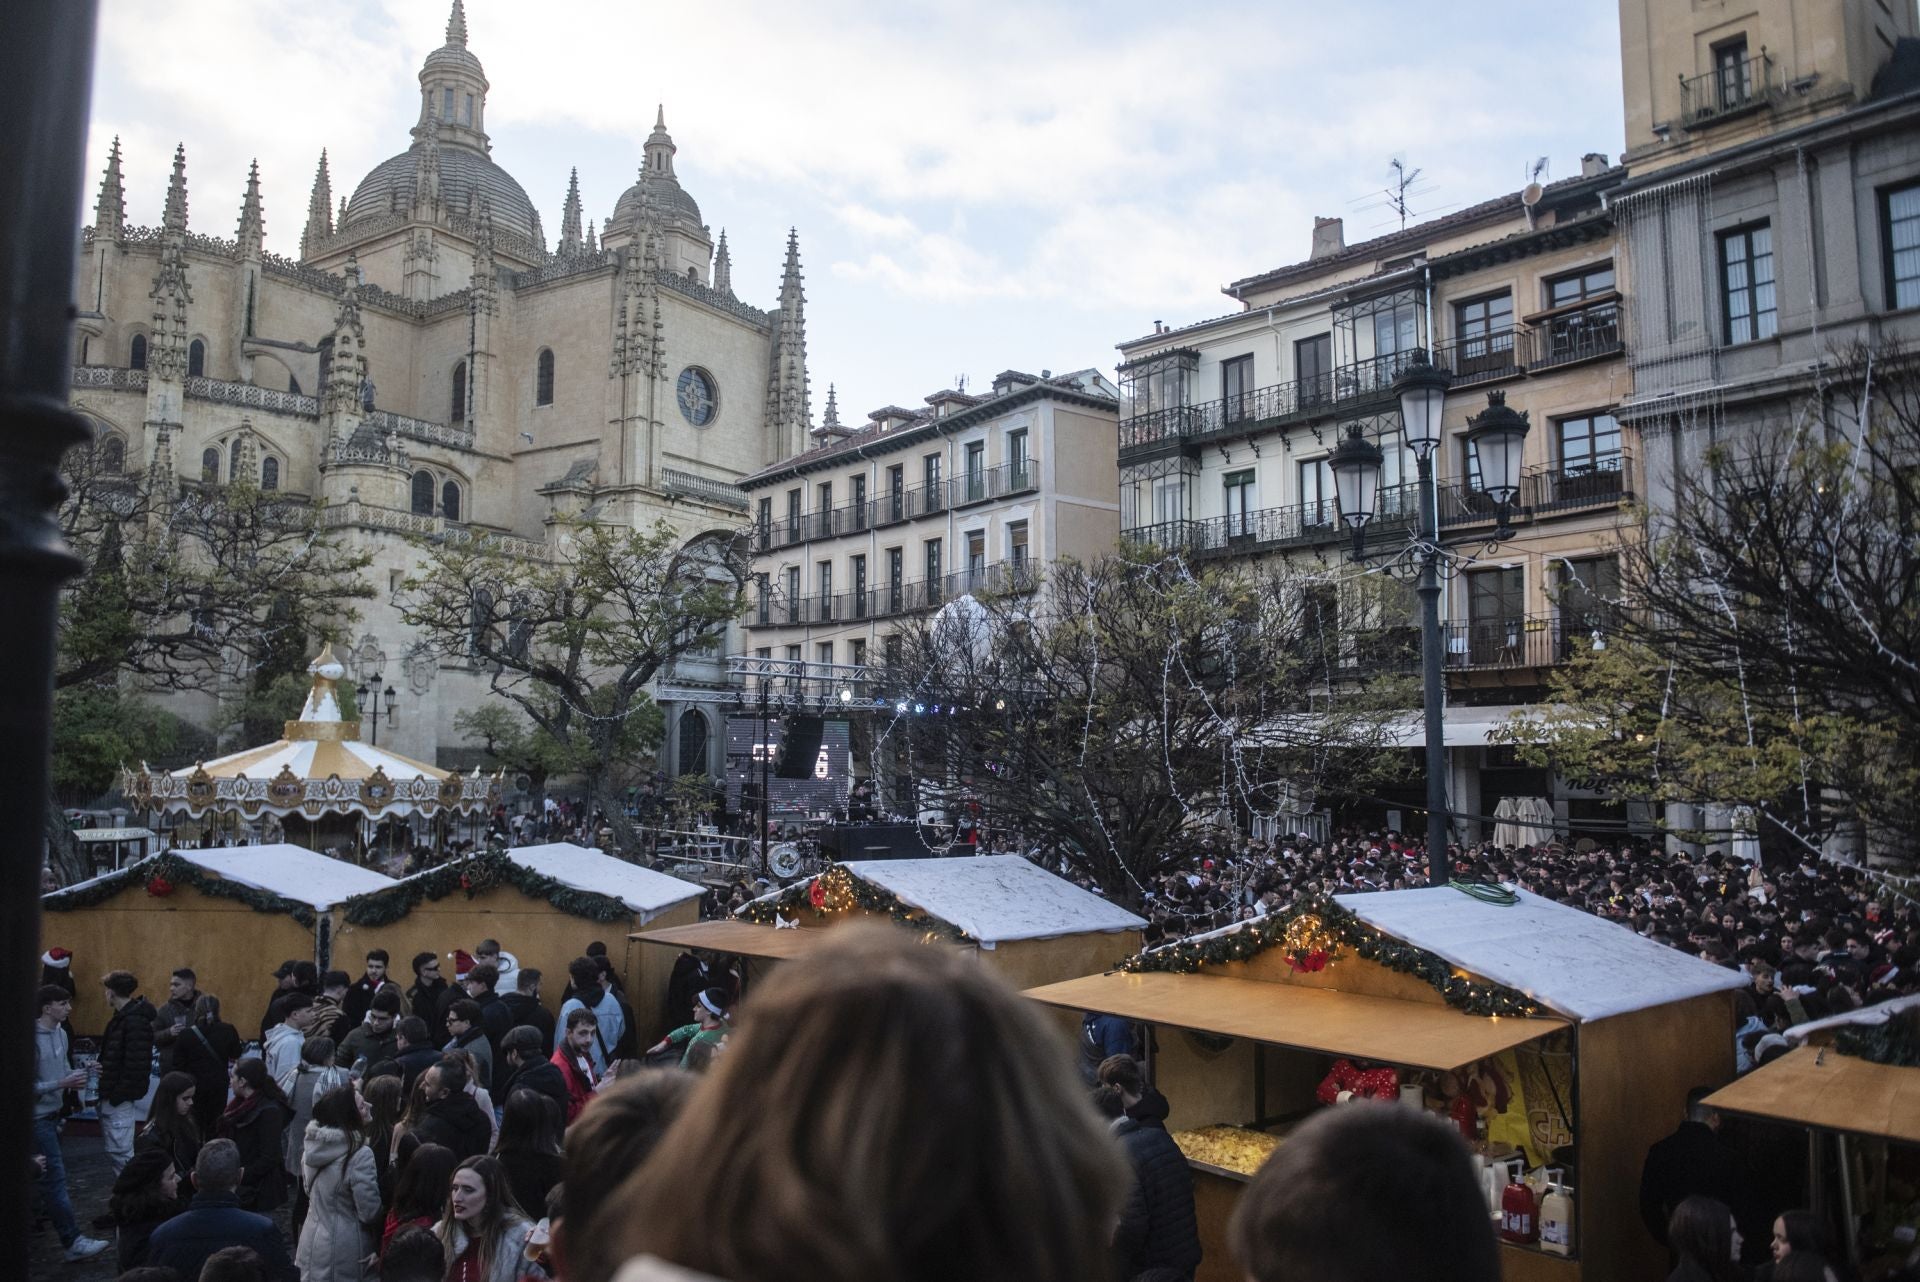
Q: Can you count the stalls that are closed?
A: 2